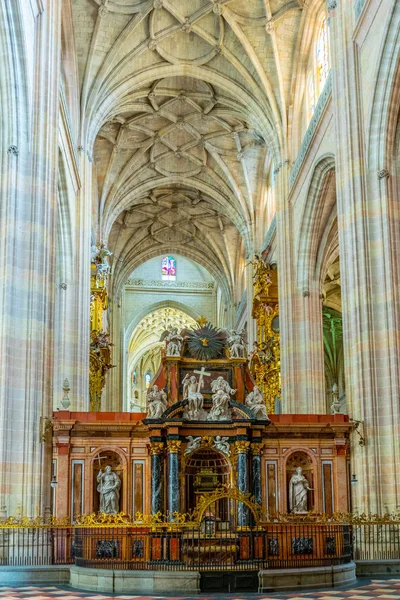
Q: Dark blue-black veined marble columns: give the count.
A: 4